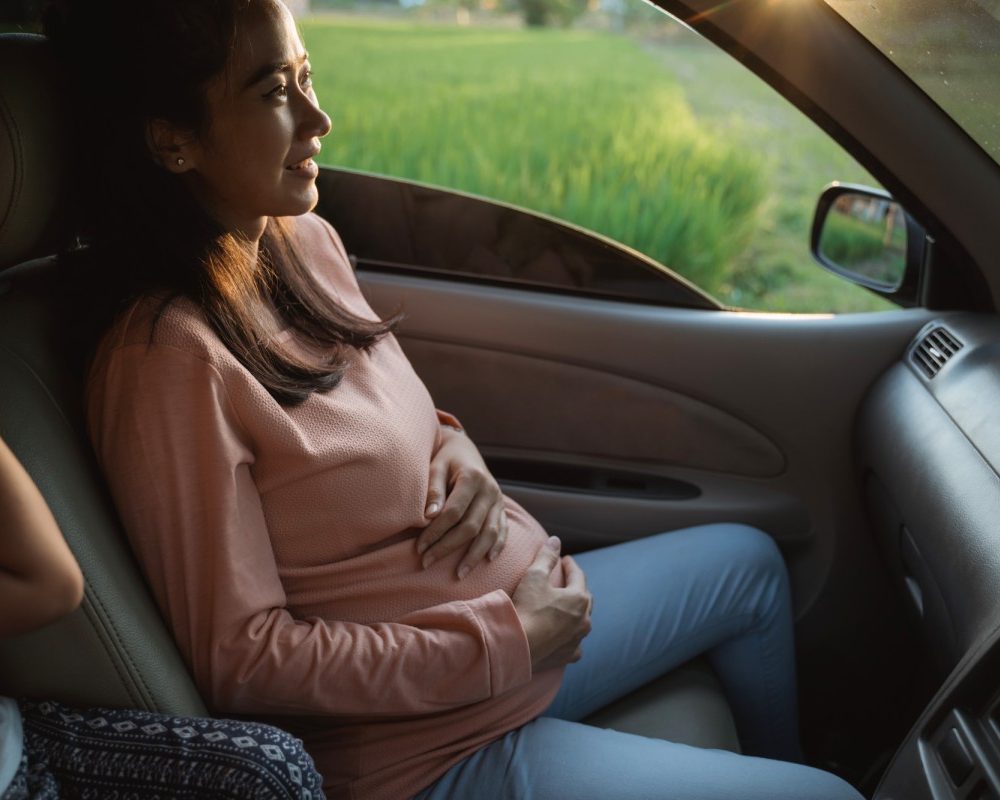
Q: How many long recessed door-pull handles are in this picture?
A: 1